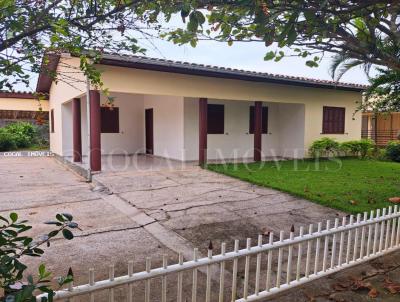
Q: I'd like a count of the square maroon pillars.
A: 4